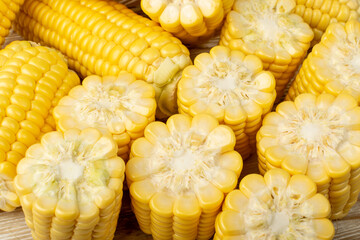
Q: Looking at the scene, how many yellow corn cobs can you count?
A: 13